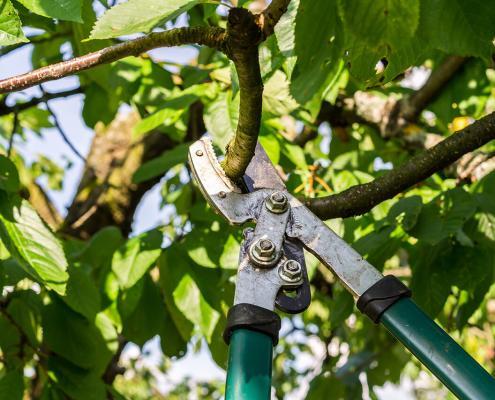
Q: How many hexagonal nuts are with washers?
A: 3